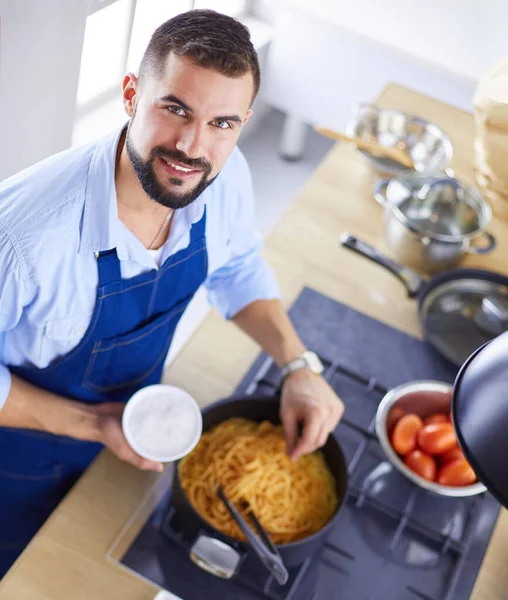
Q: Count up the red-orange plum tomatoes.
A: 6